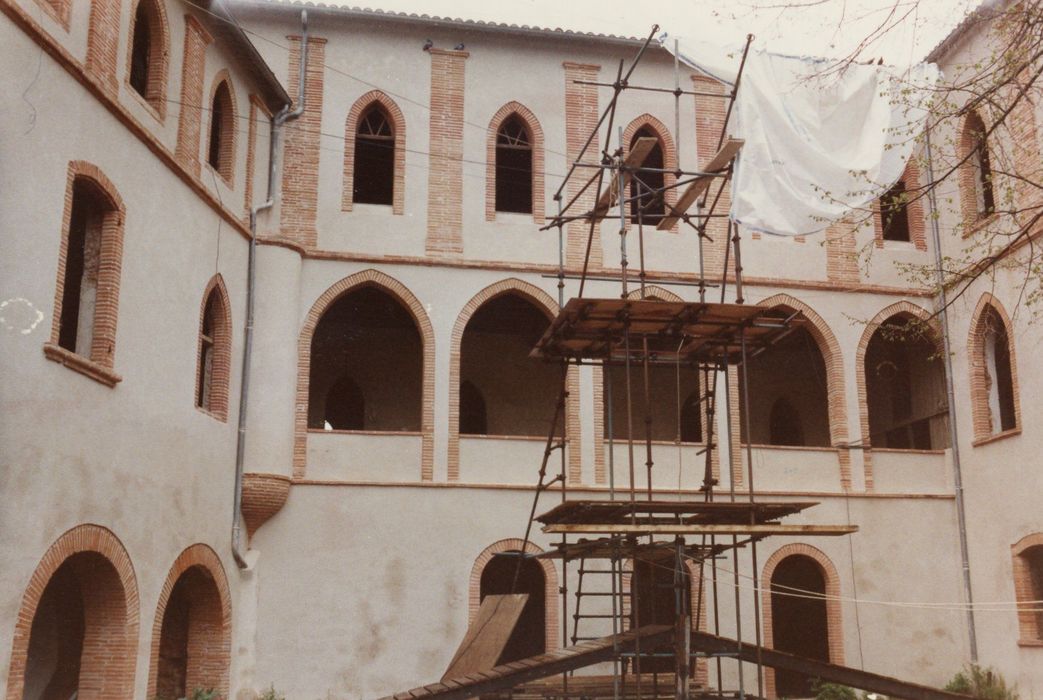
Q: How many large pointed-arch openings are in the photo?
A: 5